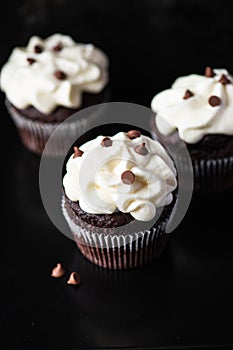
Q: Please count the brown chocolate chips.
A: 15